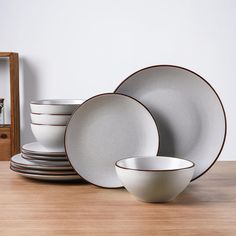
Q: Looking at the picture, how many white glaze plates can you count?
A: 8